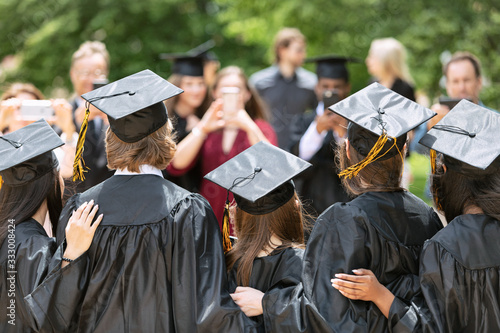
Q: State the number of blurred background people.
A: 9